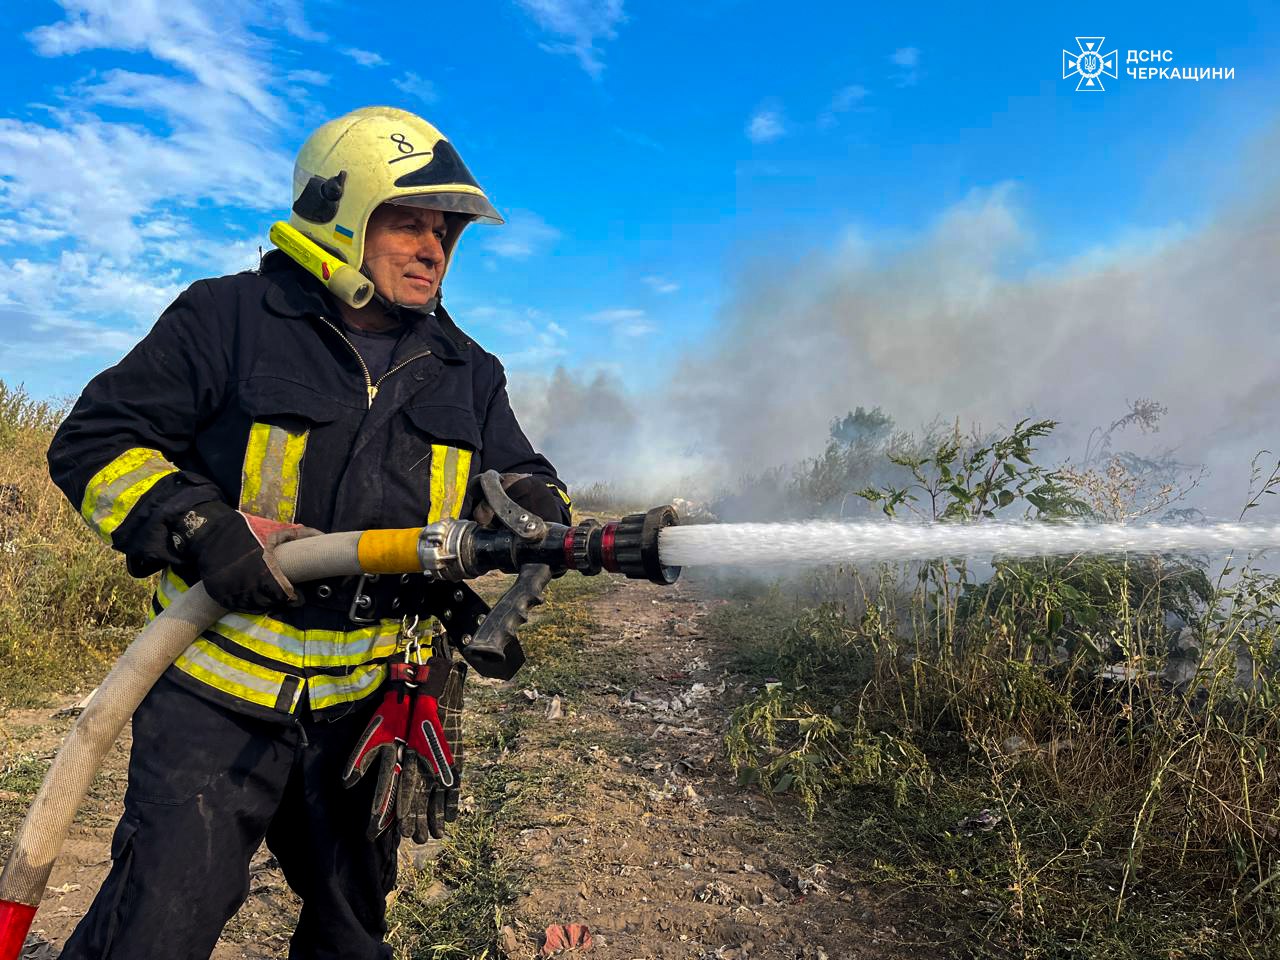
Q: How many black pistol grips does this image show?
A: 1